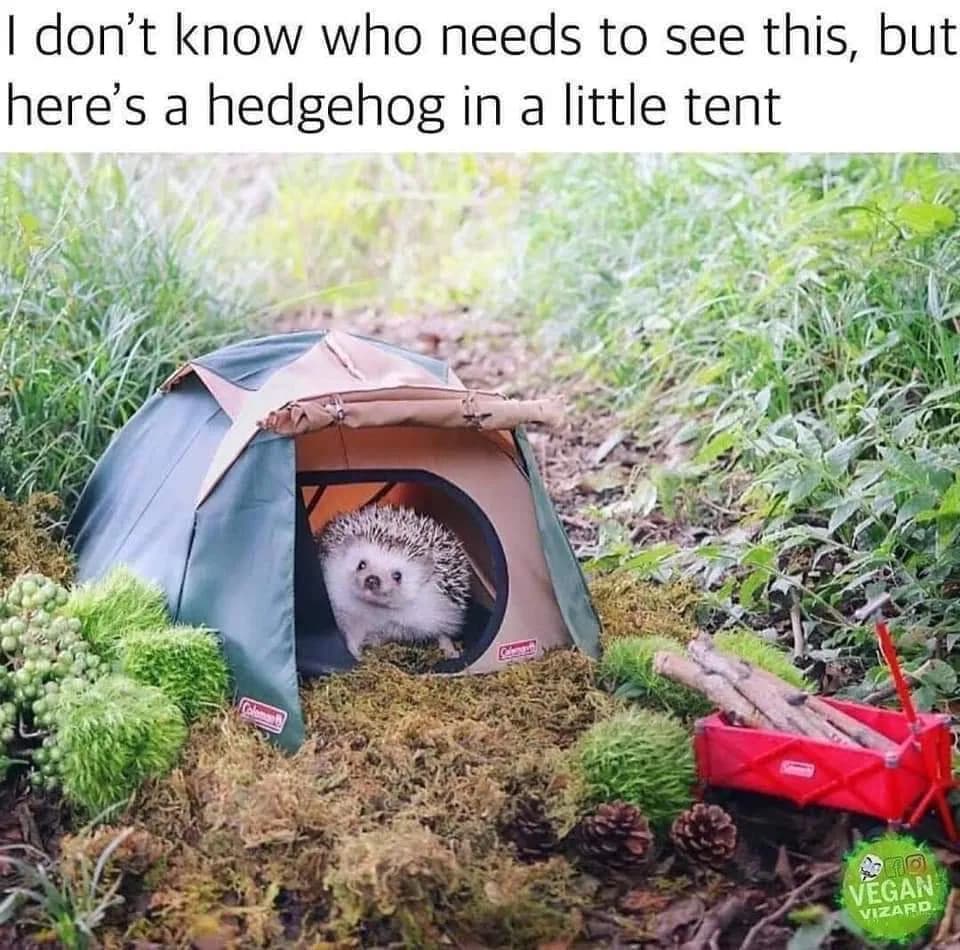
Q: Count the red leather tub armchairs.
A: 0